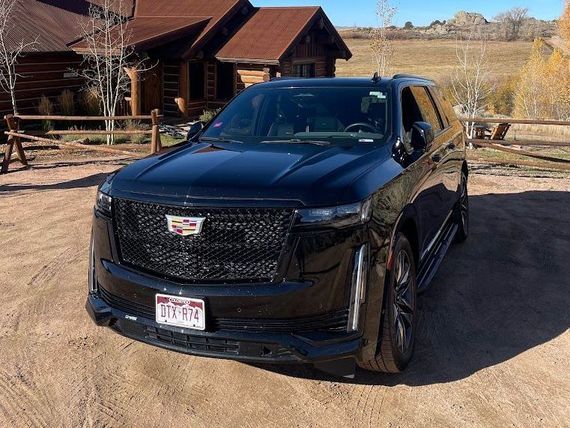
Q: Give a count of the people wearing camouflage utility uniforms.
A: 0